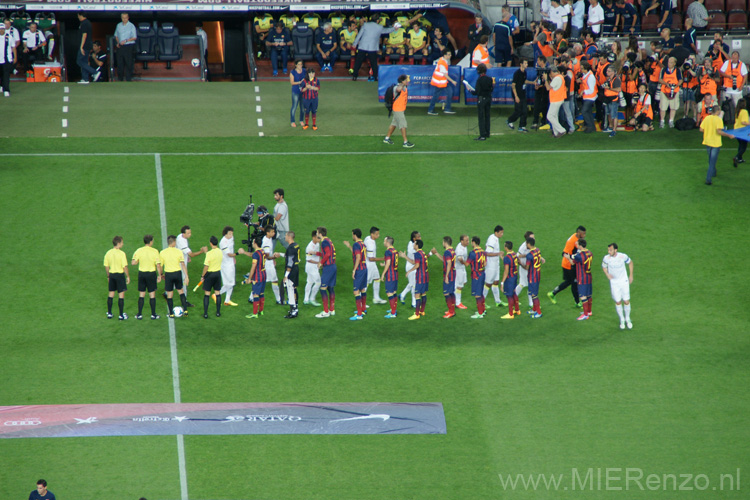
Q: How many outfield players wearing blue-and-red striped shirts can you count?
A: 10